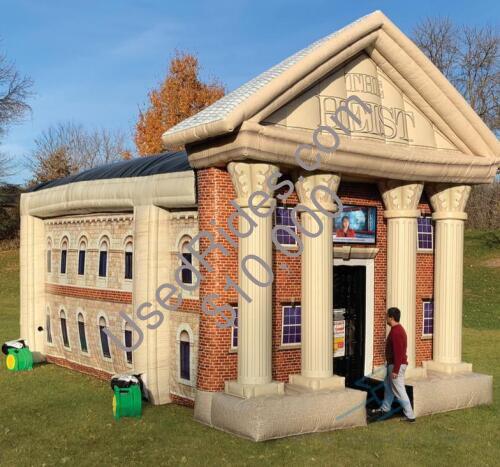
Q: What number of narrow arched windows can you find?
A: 12